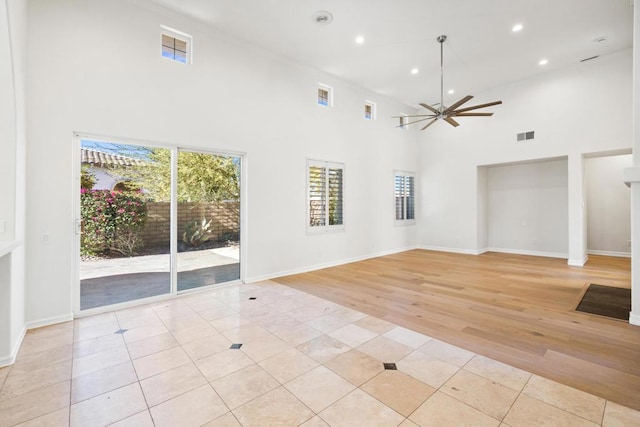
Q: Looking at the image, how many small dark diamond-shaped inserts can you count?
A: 4